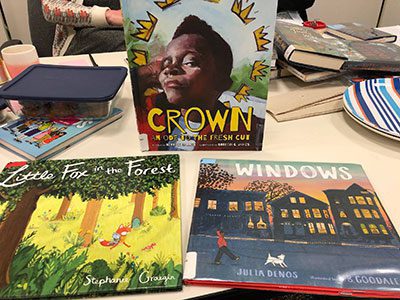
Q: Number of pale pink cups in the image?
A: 1